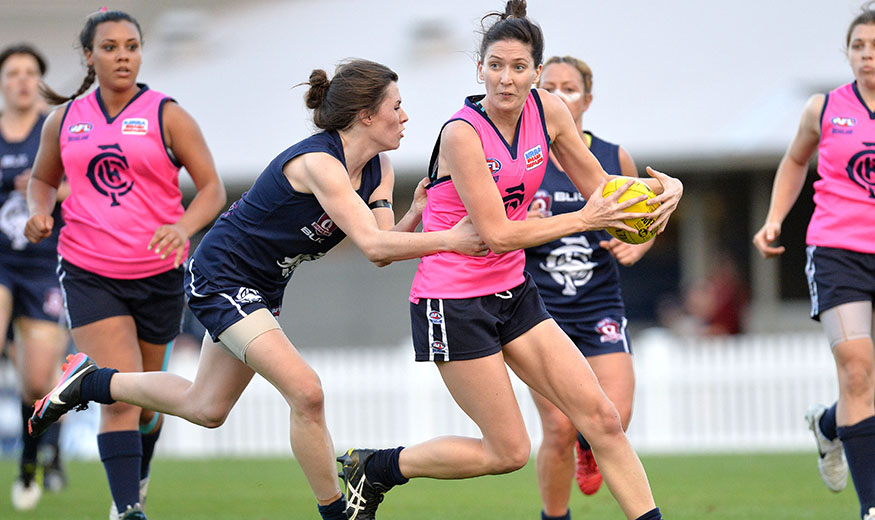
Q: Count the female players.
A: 6